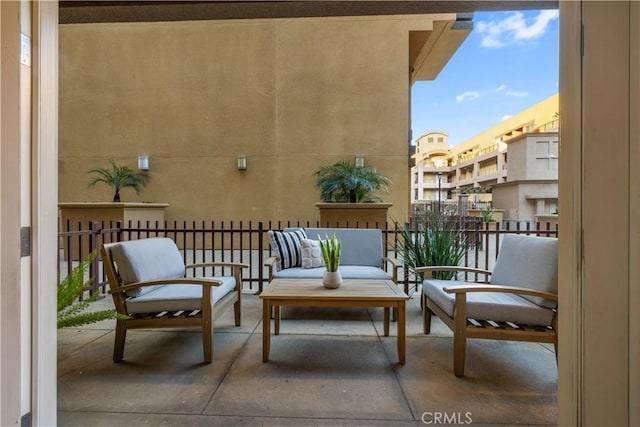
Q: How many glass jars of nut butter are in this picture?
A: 0